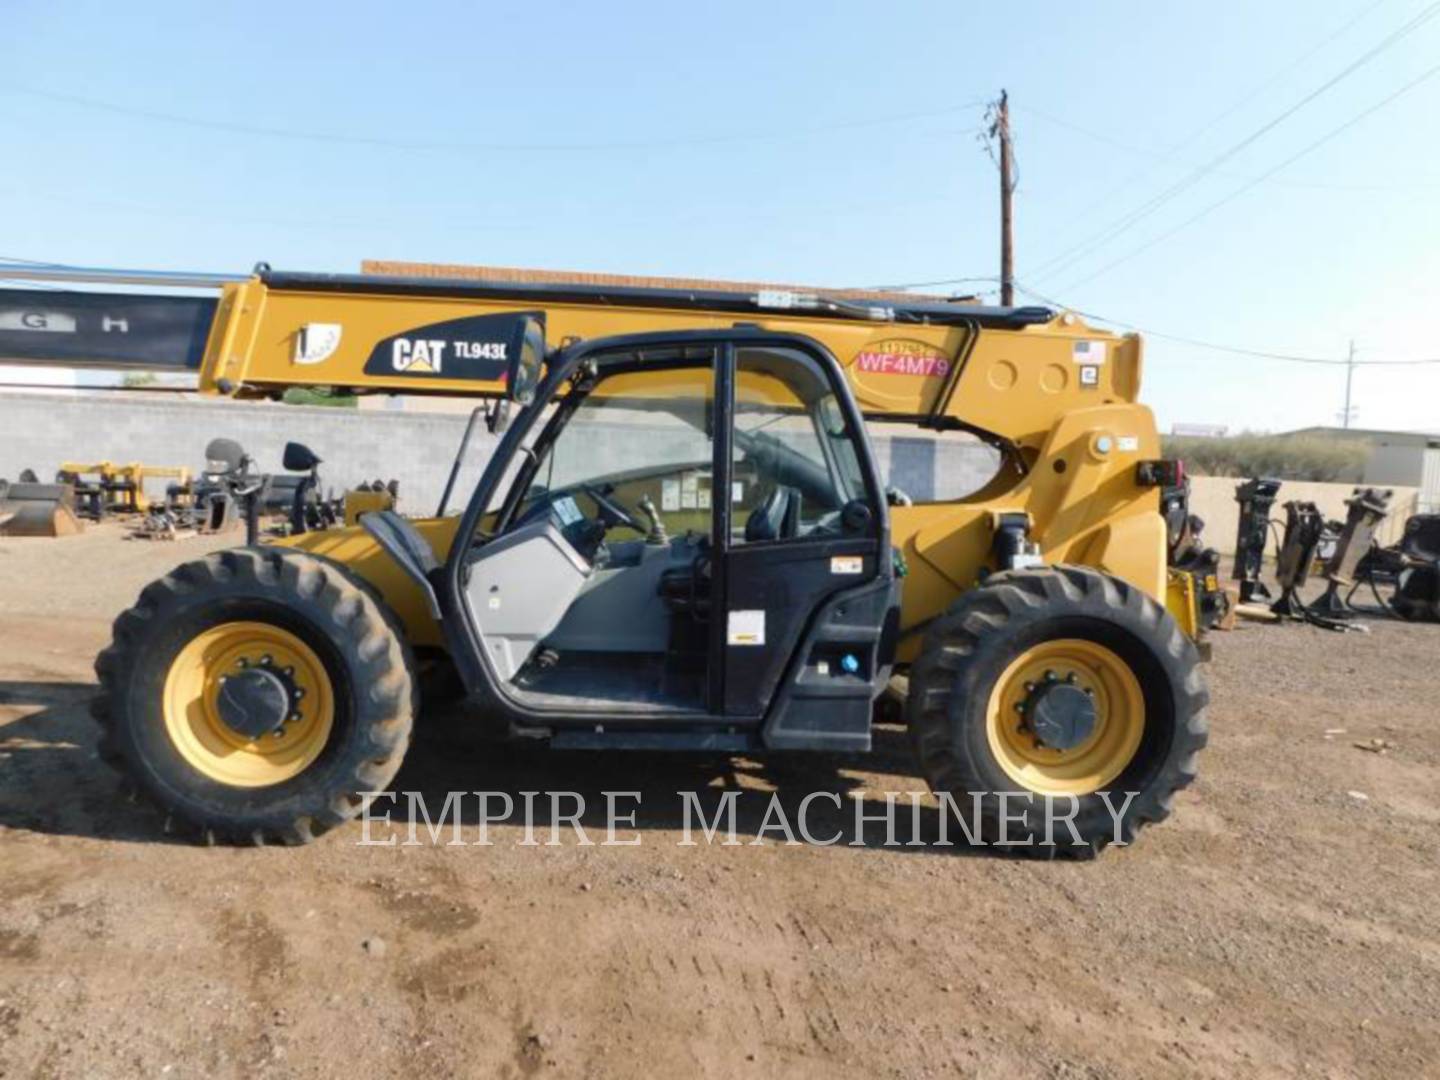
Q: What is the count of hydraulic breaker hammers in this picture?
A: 3